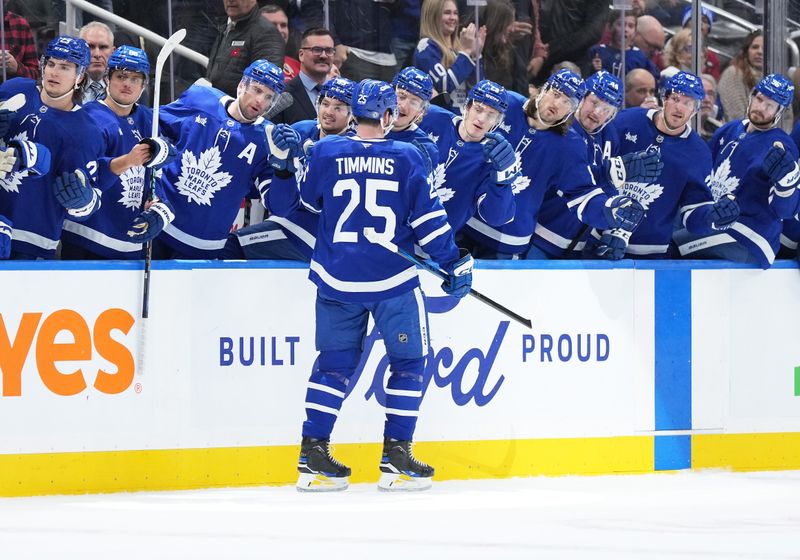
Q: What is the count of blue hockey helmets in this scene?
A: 11